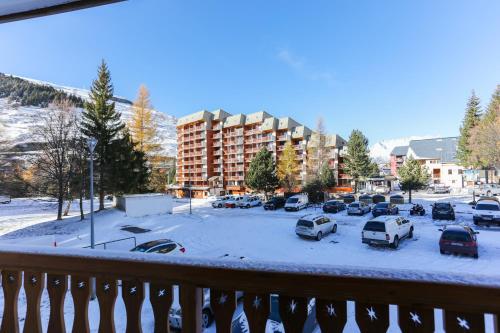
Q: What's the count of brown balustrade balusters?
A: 14